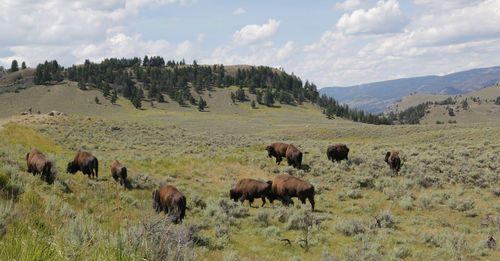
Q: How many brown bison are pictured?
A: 10